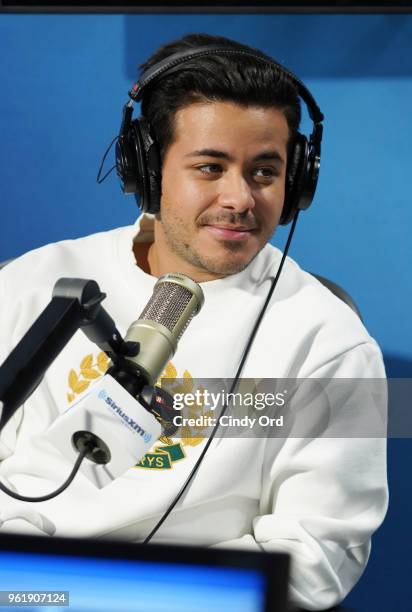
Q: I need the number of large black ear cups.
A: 2